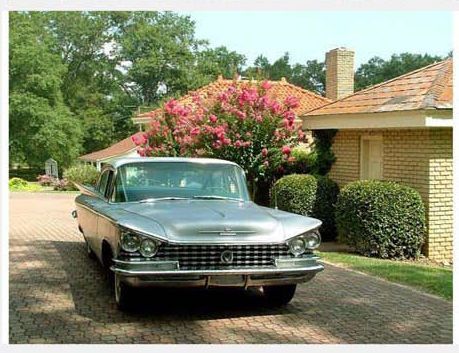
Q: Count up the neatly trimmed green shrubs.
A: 2